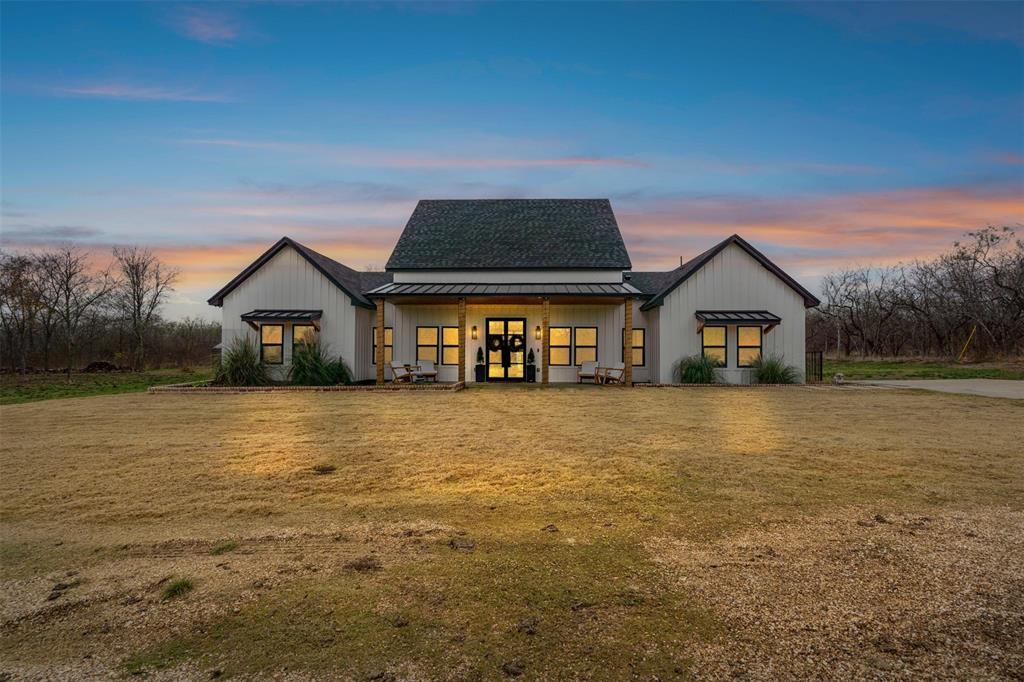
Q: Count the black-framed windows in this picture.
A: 10